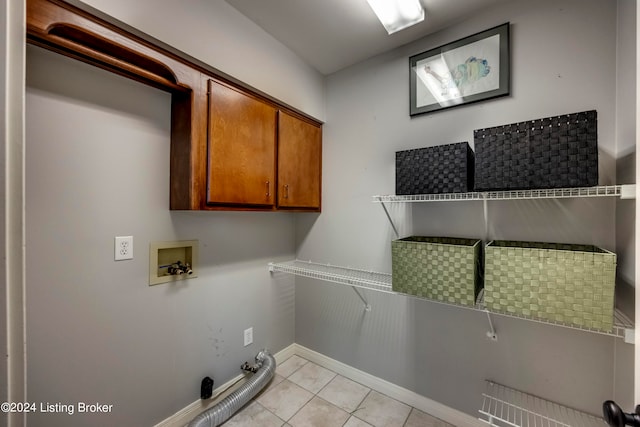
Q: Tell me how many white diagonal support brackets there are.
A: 4